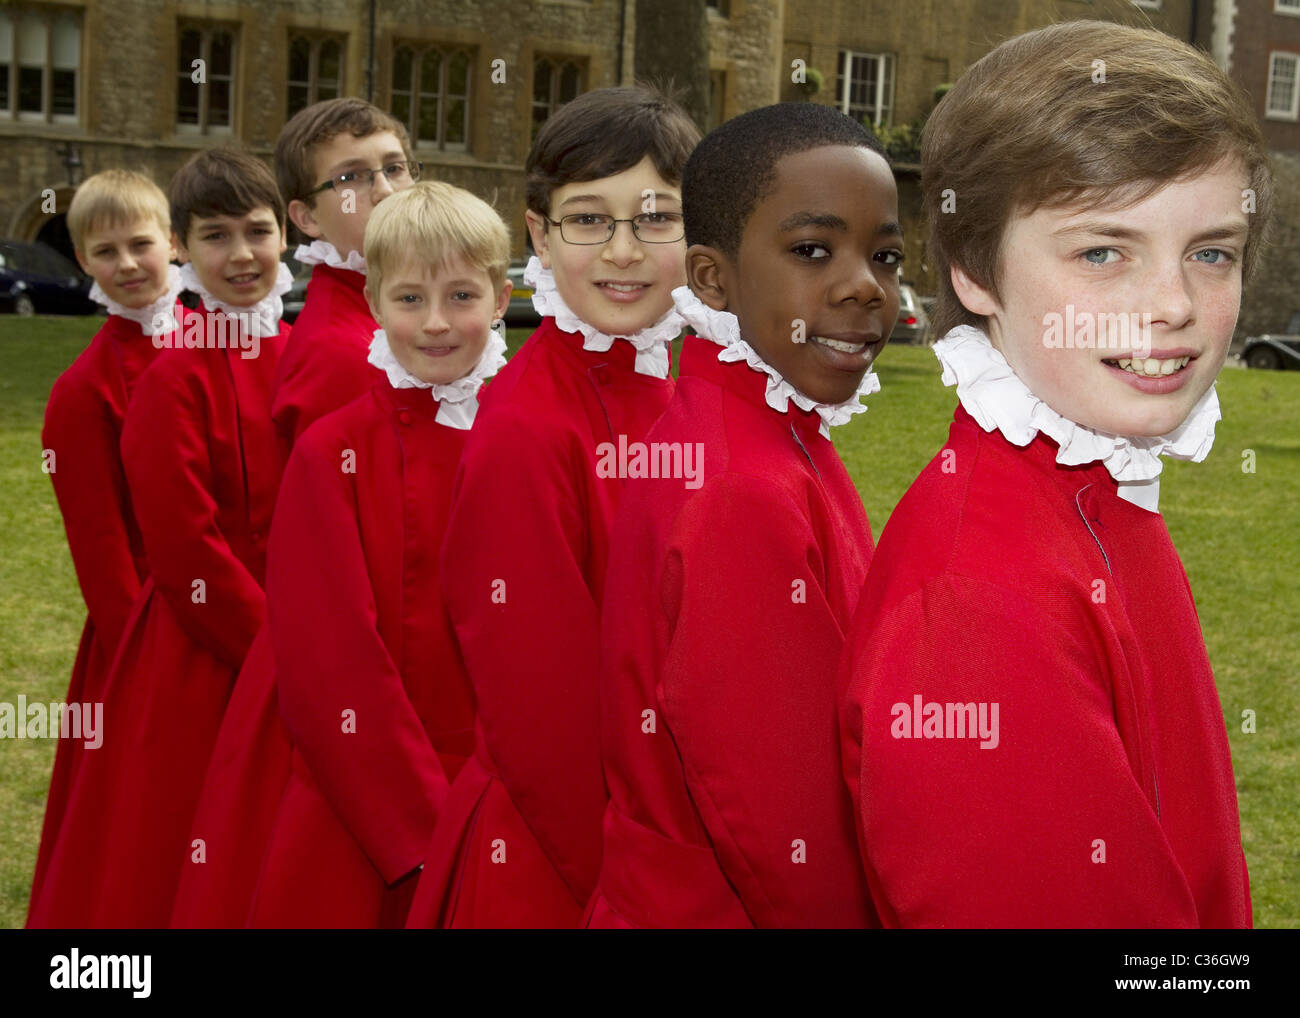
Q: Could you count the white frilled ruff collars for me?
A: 7